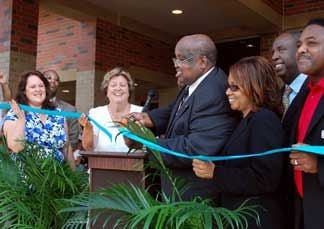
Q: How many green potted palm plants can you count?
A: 2